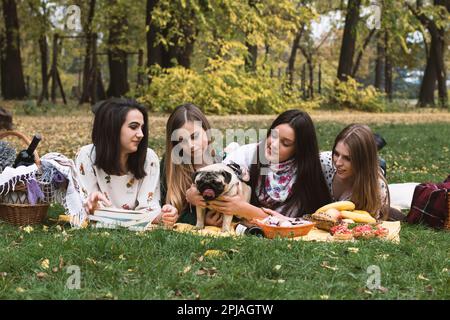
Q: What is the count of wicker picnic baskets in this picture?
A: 2